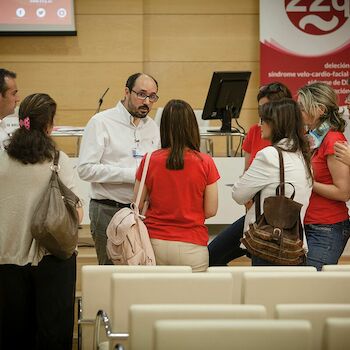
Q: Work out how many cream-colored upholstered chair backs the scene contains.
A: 9